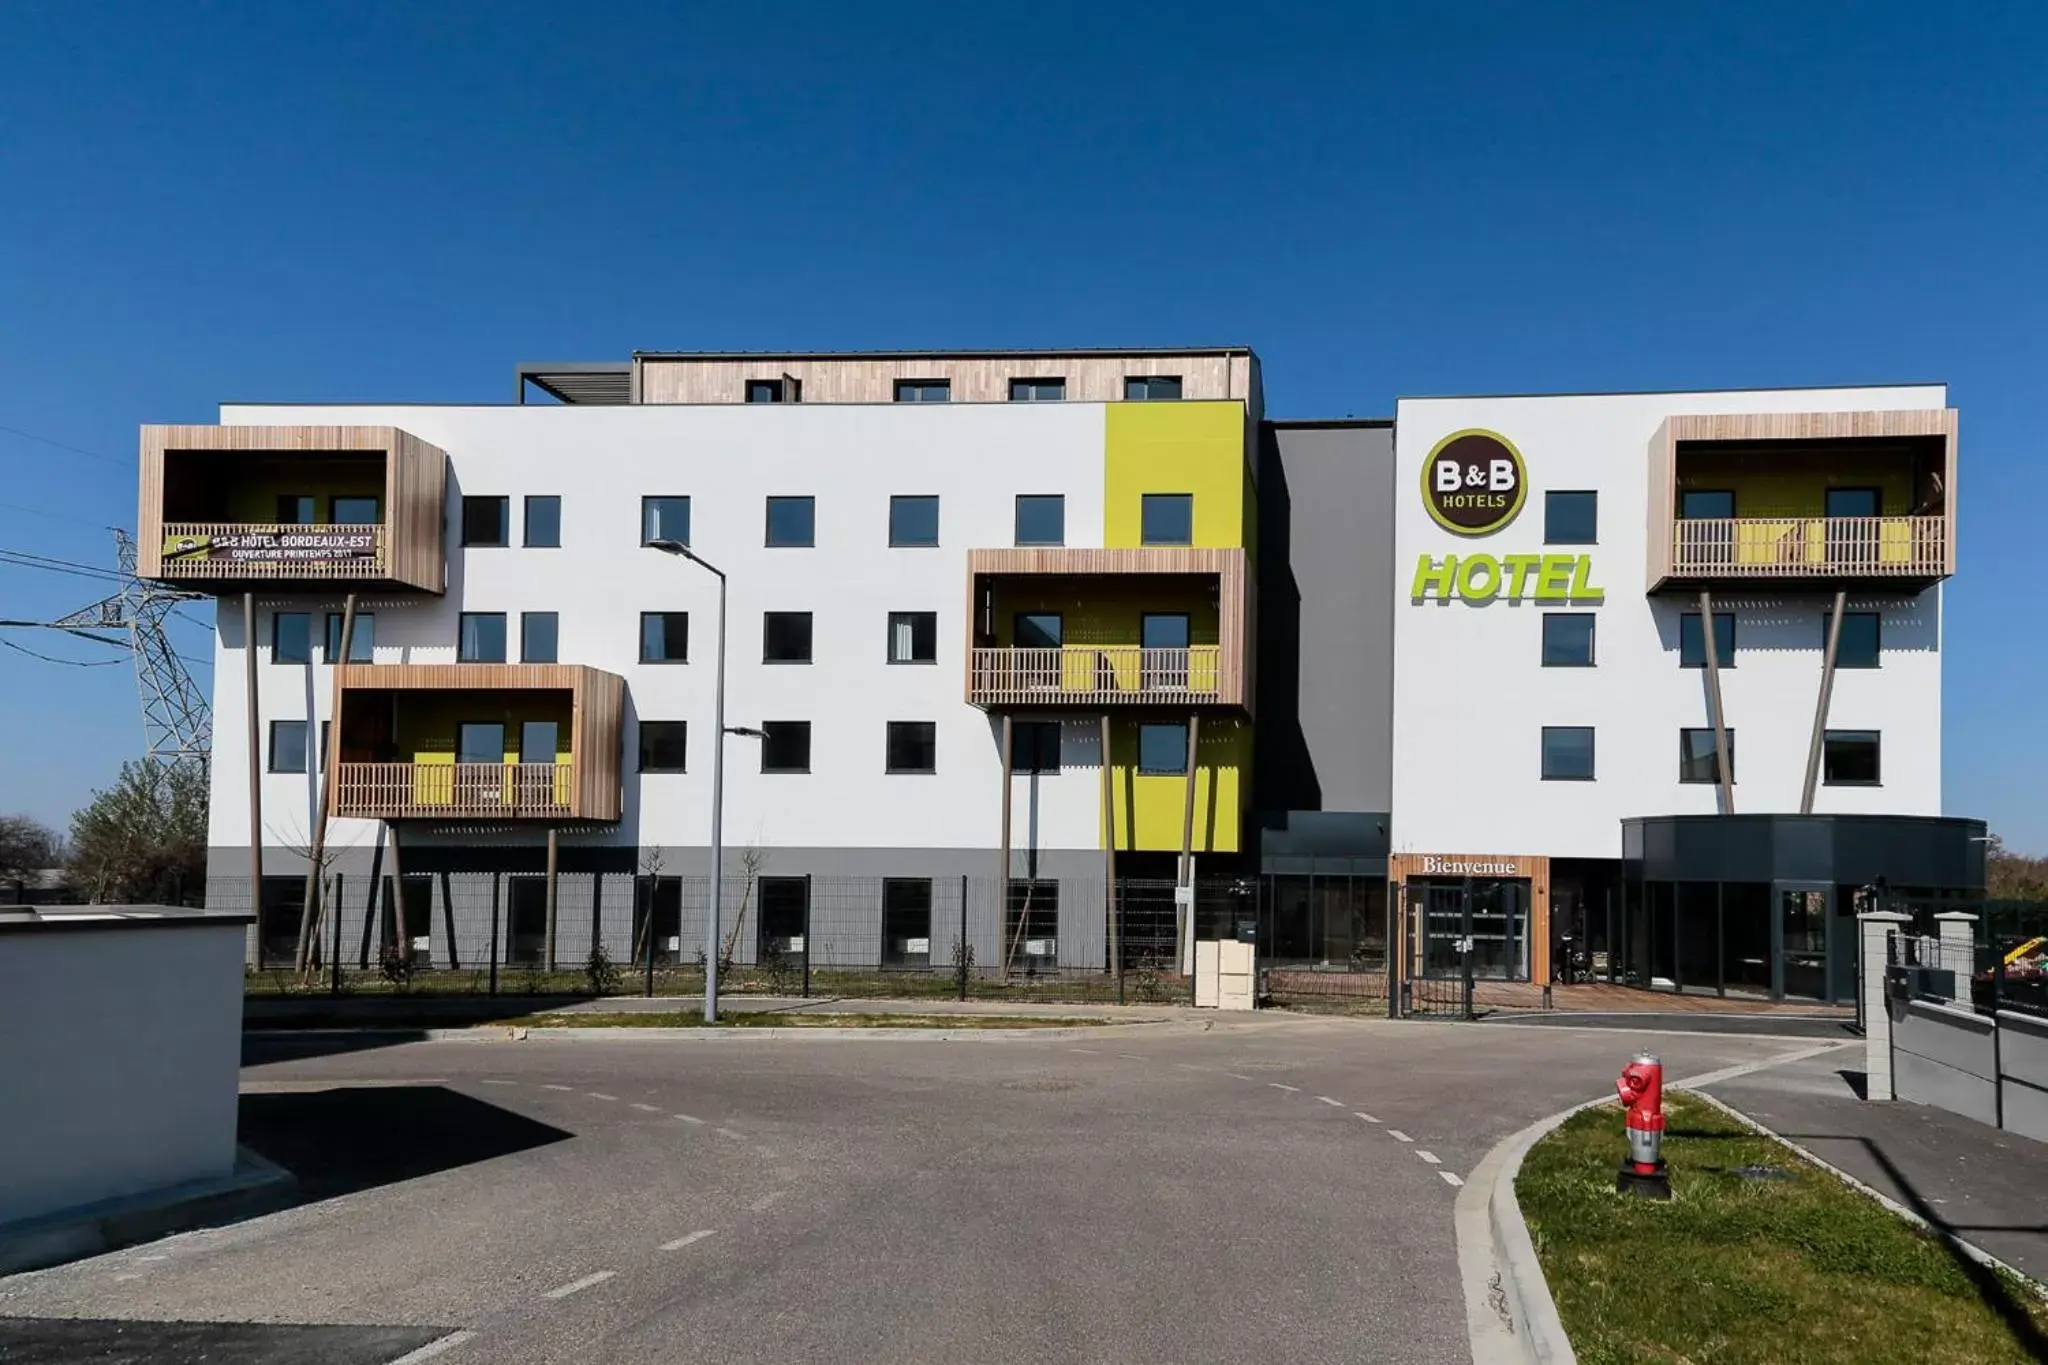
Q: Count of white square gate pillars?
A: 2